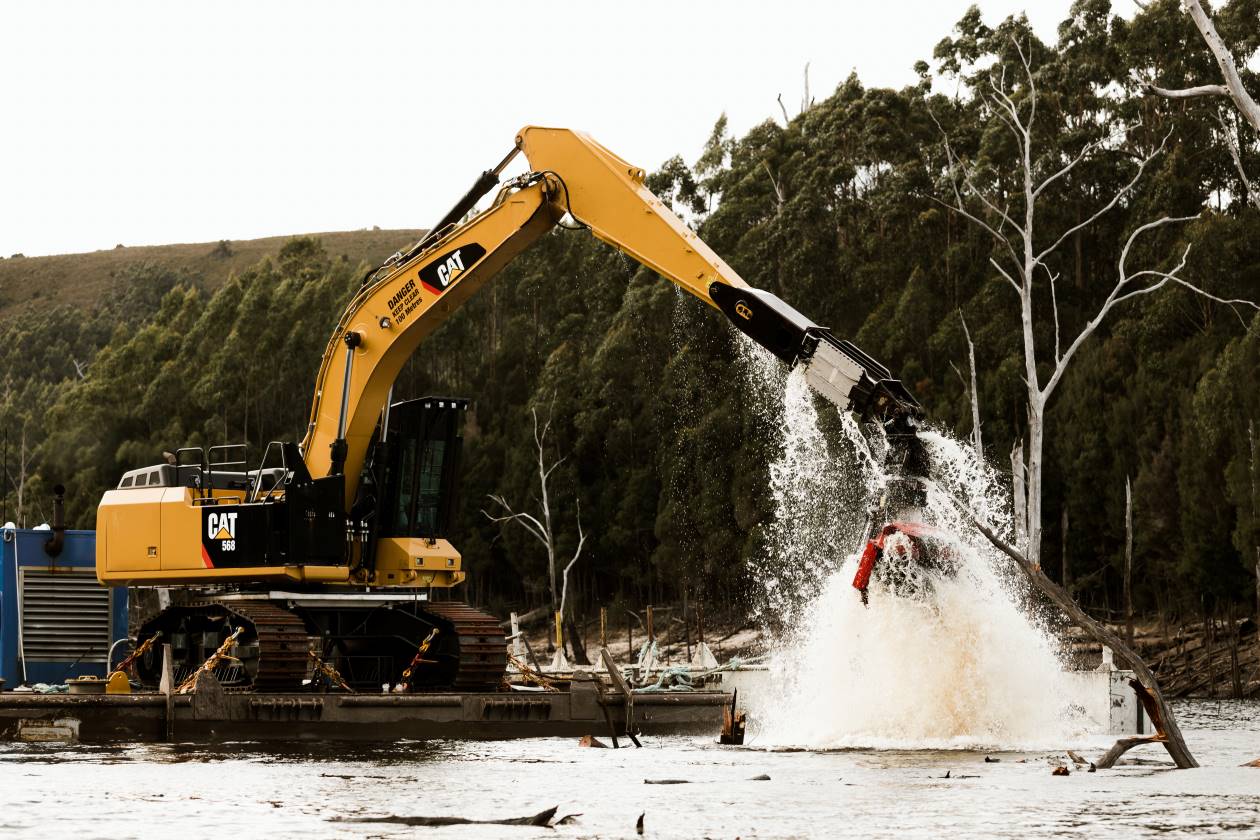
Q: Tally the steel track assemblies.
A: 2